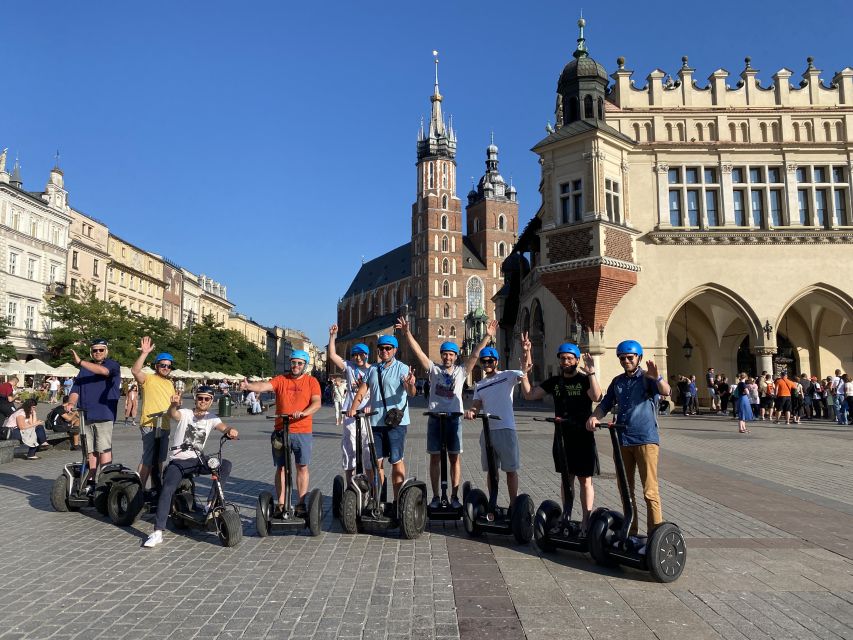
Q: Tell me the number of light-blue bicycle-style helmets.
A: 8